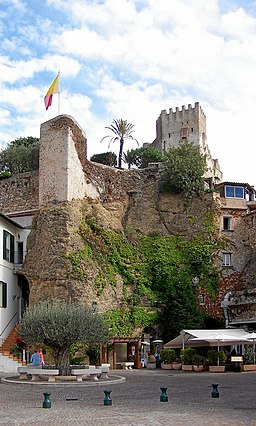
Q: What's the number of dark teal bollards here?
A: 4